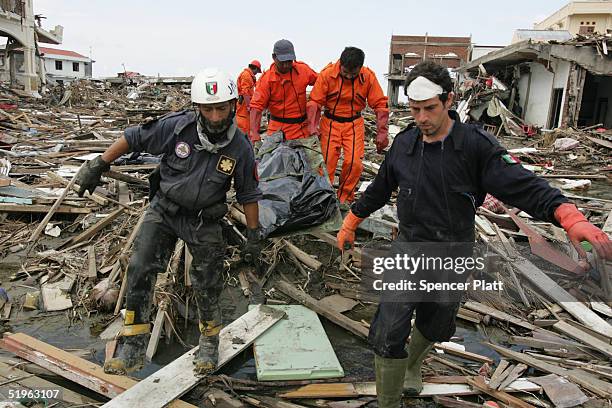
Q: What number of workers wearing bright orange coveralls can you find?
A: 3